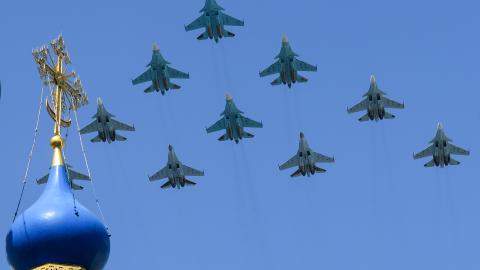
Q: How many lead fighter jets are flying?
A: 1